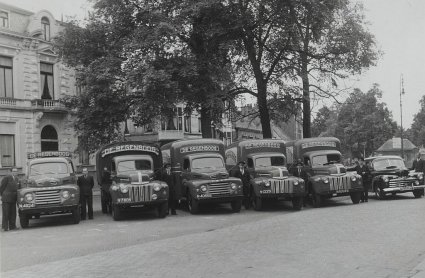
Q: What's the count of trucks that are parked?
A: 5